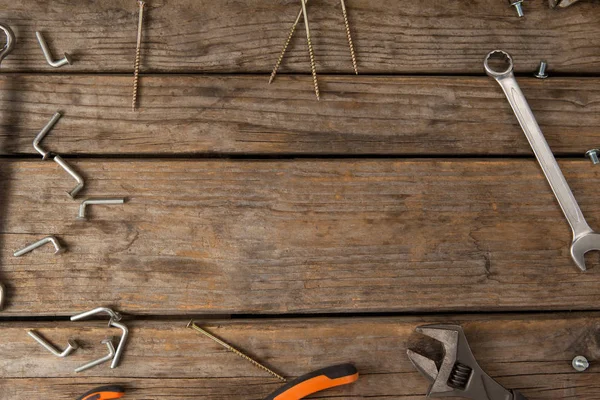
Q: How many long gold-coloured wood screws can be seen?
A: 5